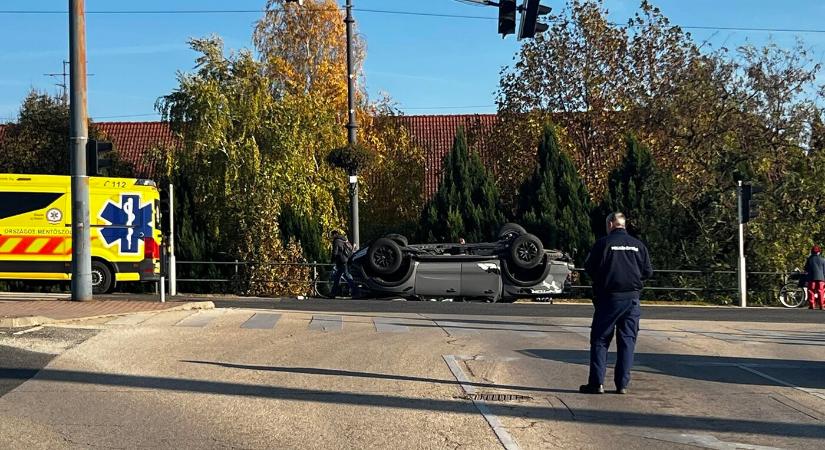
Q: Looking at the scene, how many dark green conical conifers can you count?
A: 3